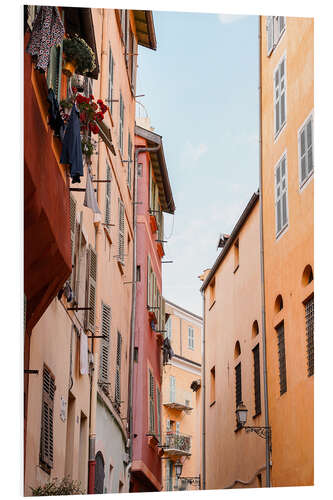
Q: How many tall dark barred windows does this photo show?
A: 4